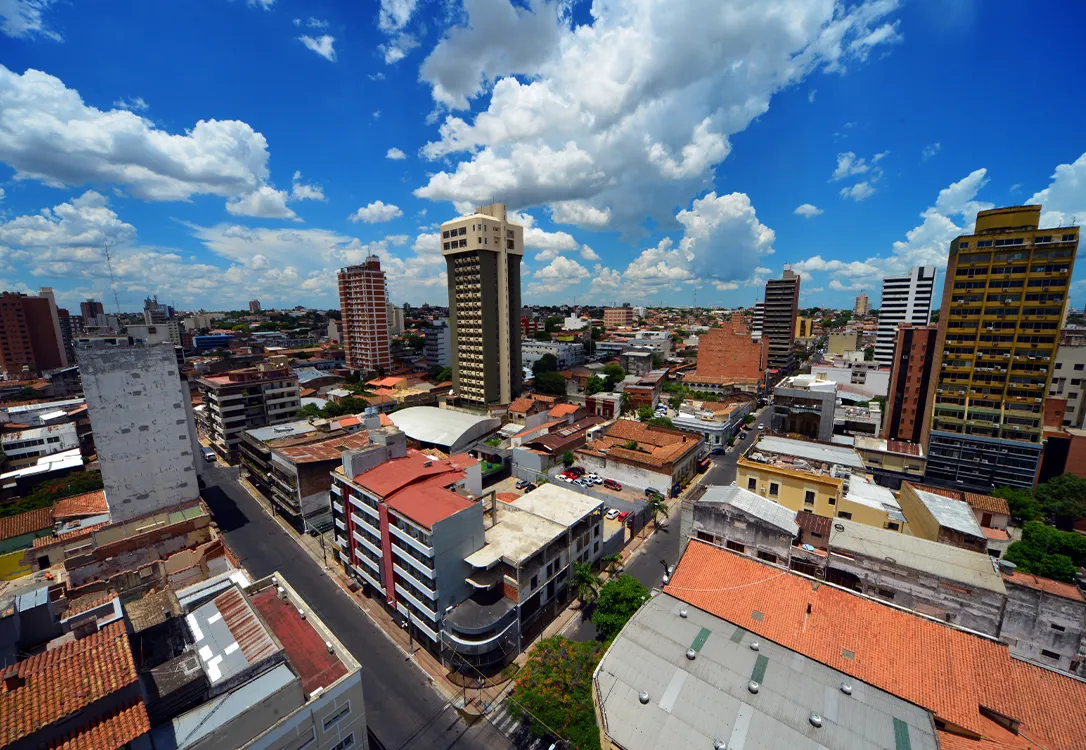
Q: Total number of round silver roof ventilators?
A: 8